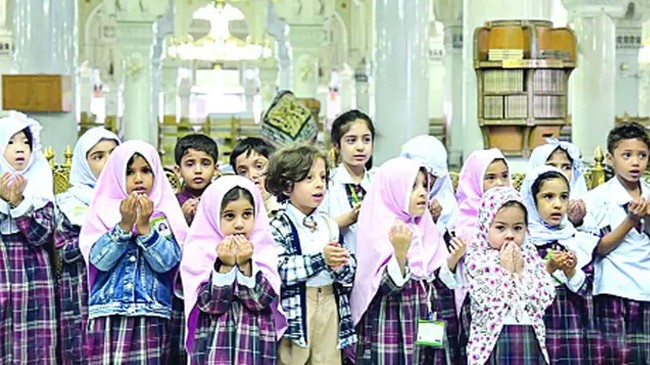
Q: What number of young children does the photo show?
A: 15